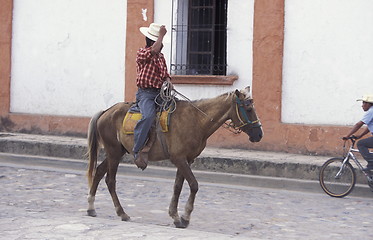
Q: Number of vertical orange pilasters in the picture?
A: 3